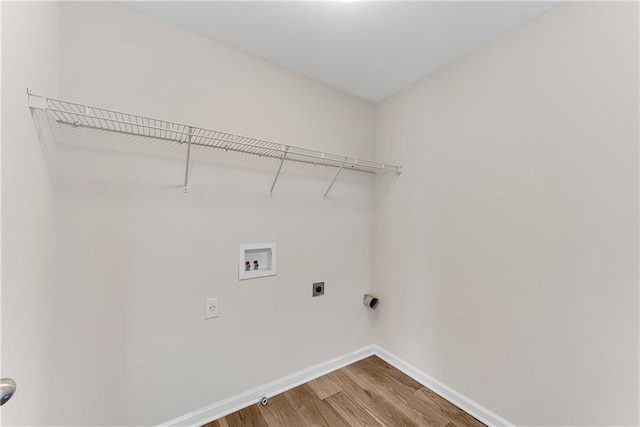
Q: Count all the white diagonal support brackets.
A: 3